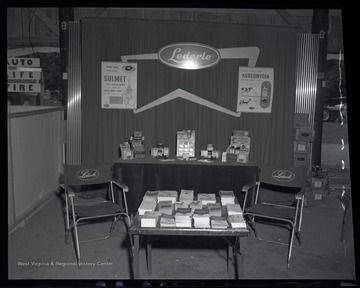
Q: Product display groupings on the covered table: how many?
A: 5